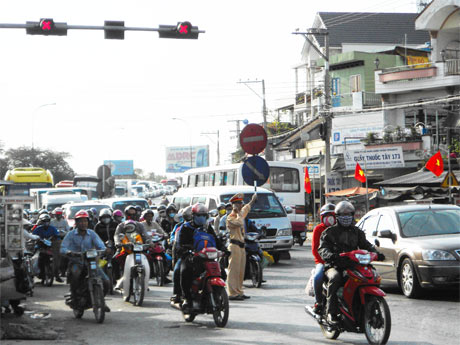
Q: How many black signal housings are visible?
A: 3